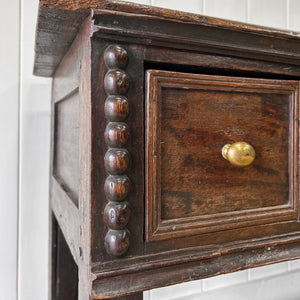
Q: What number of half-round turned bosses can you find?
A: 8